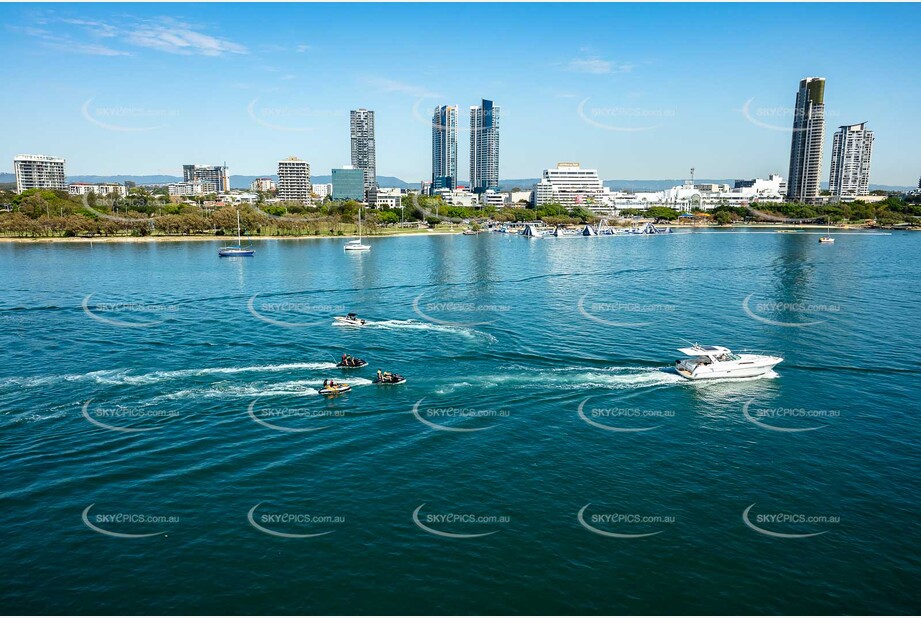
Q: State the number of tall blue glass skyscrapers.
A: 2